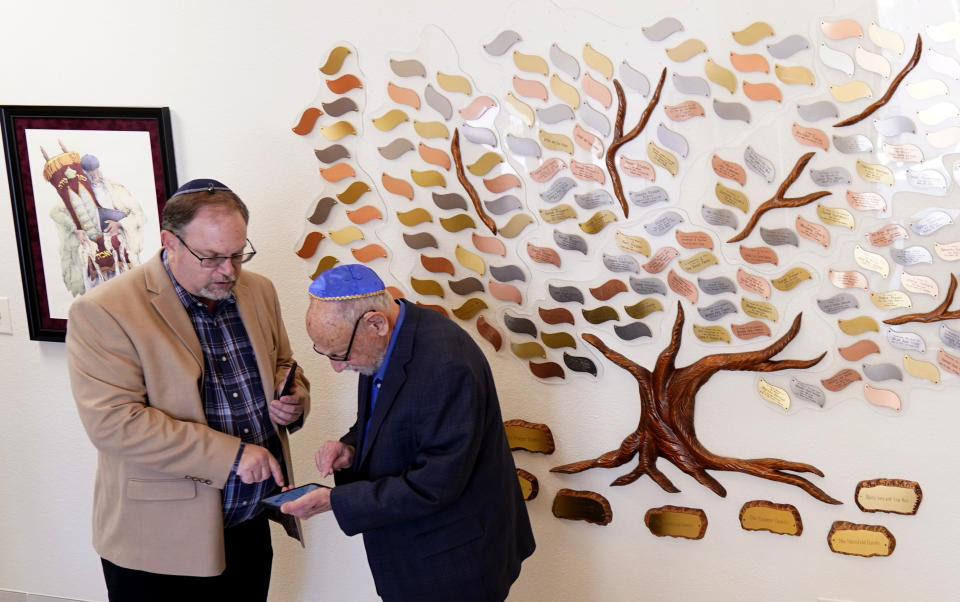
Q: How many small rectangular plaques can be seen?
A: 7